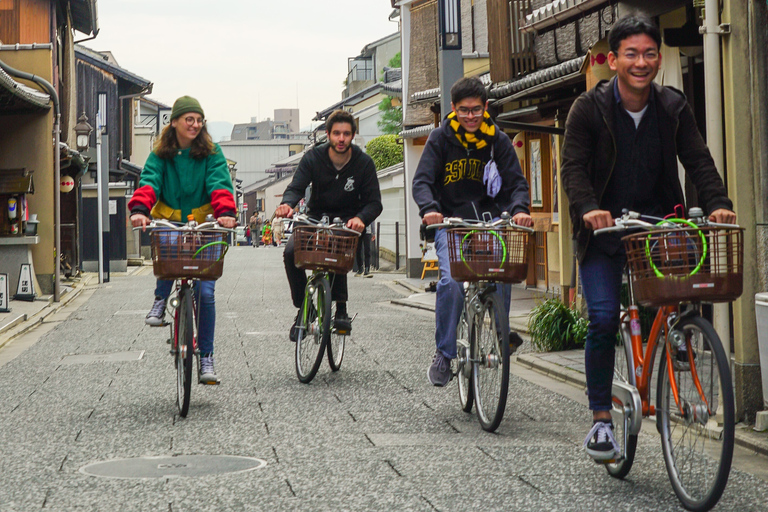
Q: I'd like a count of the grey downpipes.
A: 1